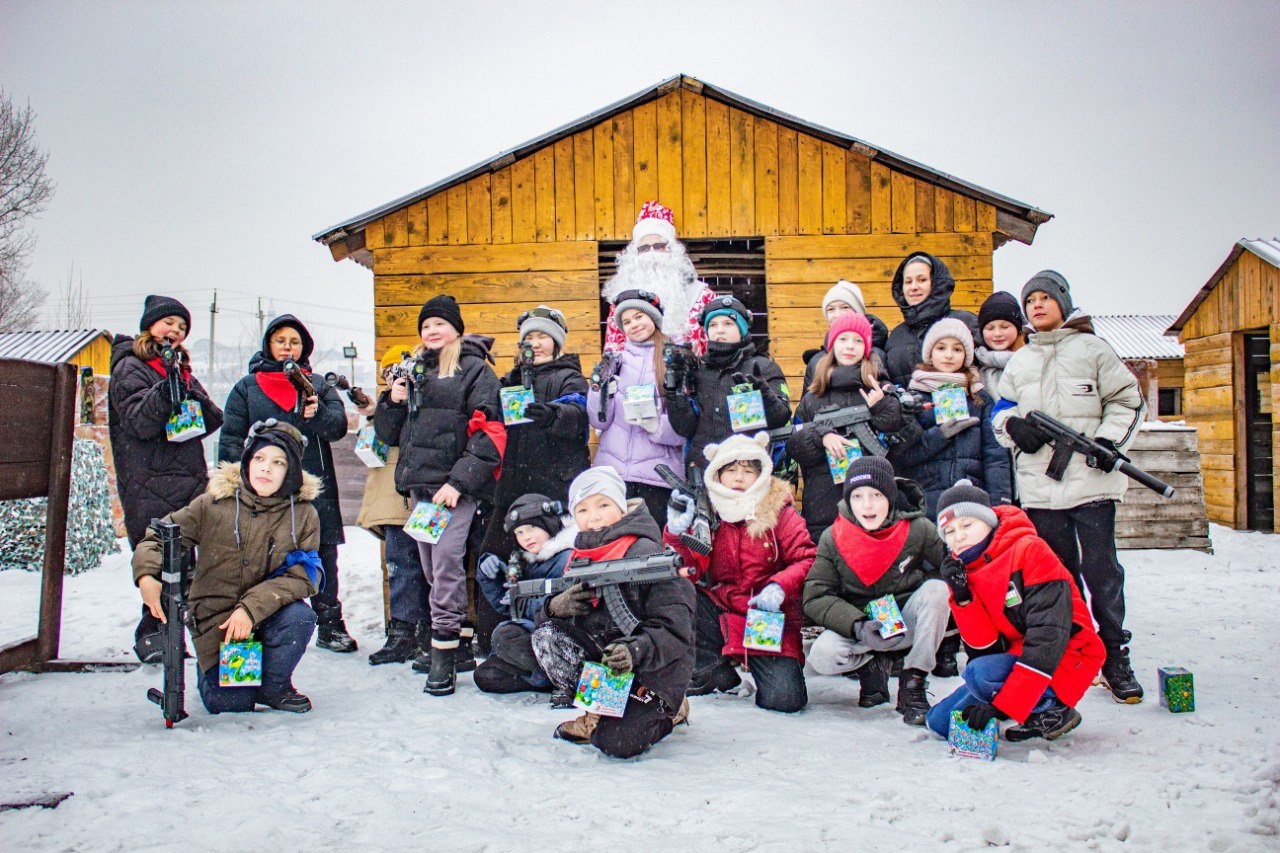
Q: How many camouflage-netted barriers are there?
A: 1